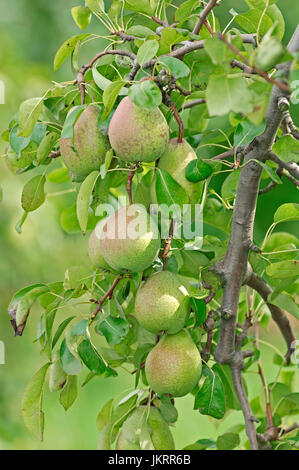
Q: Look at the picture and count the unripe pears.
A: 8